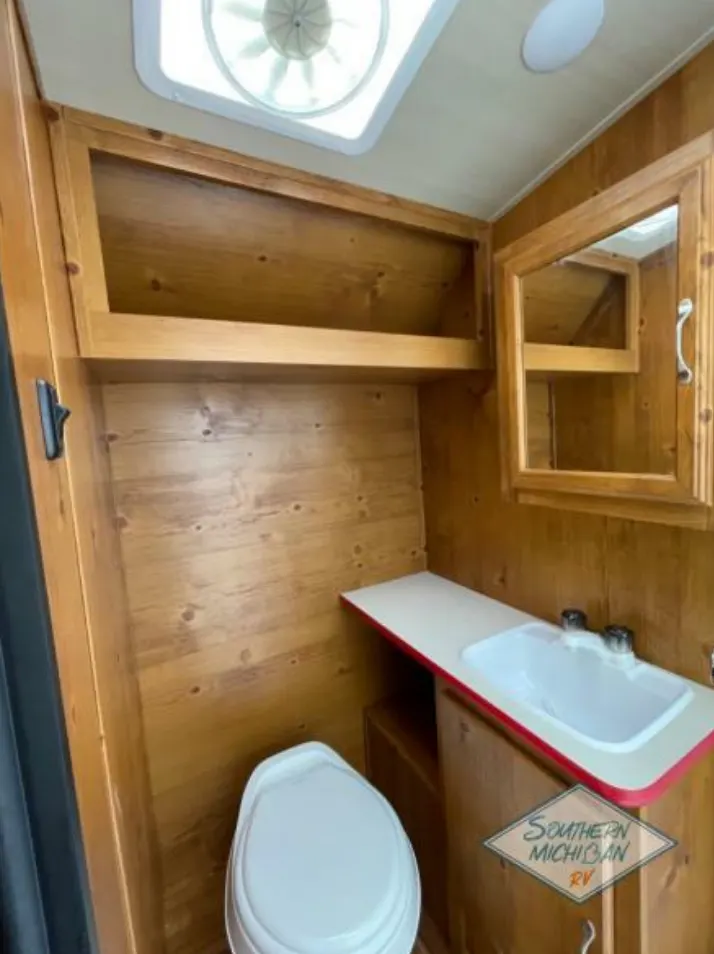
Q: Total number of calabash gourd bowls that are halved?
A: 0